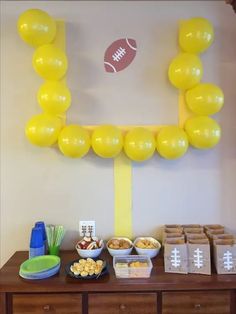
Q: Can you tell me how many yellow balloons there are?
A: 12